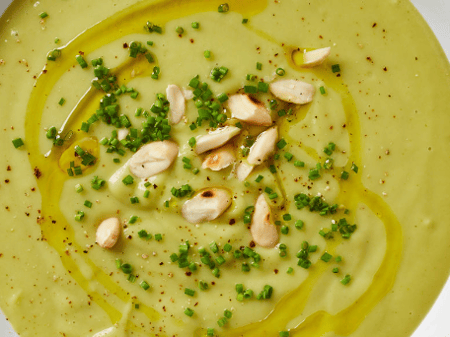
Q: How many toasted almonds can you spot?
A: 11